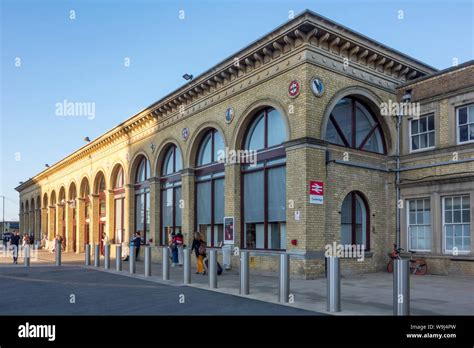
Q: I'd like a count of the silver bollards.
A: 15